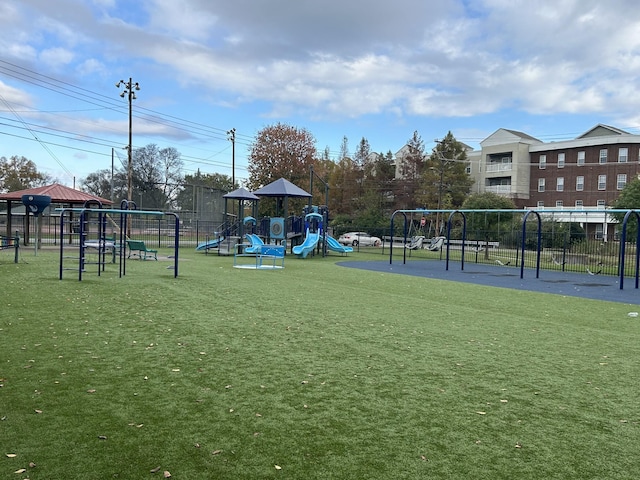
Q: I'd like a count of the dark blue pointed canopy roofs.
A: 2